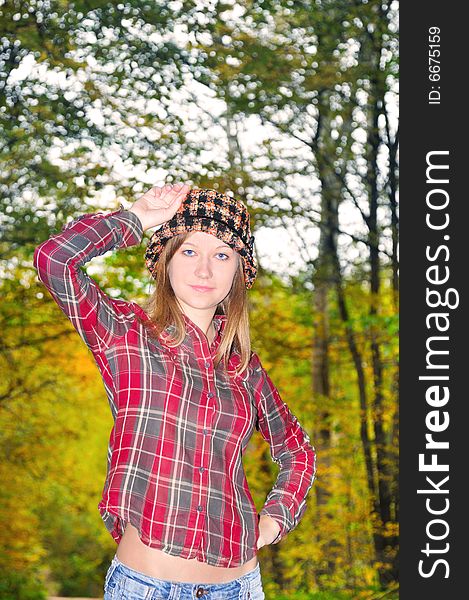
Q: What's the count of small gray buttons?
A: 5